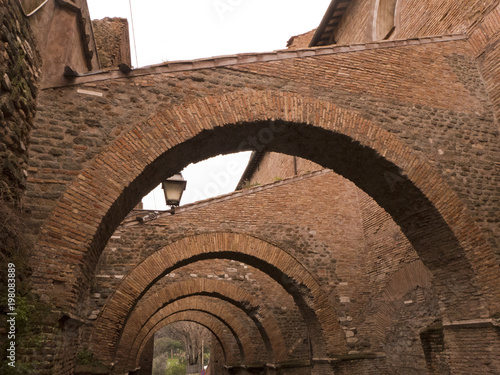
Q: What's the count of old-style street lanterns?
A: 1